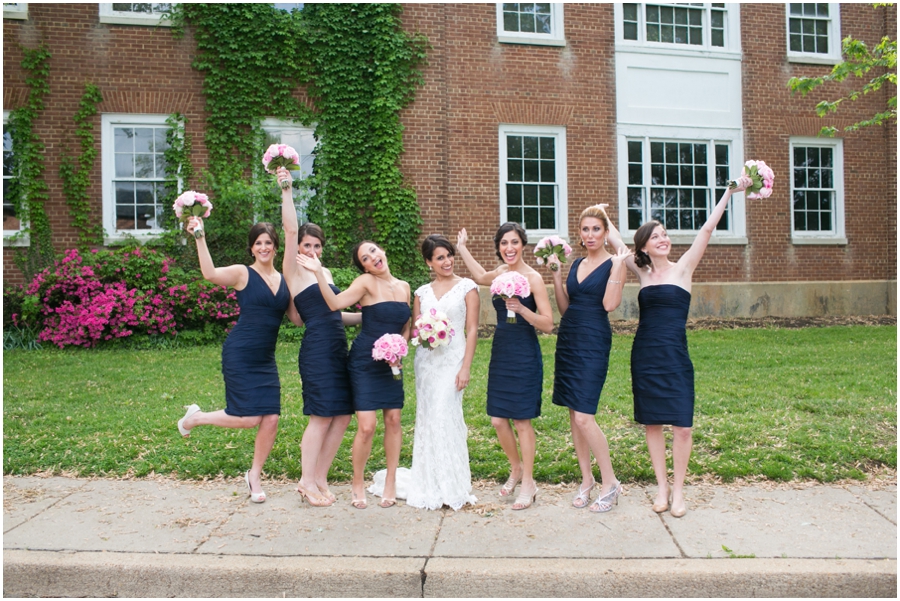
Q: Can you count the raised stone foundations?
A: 1